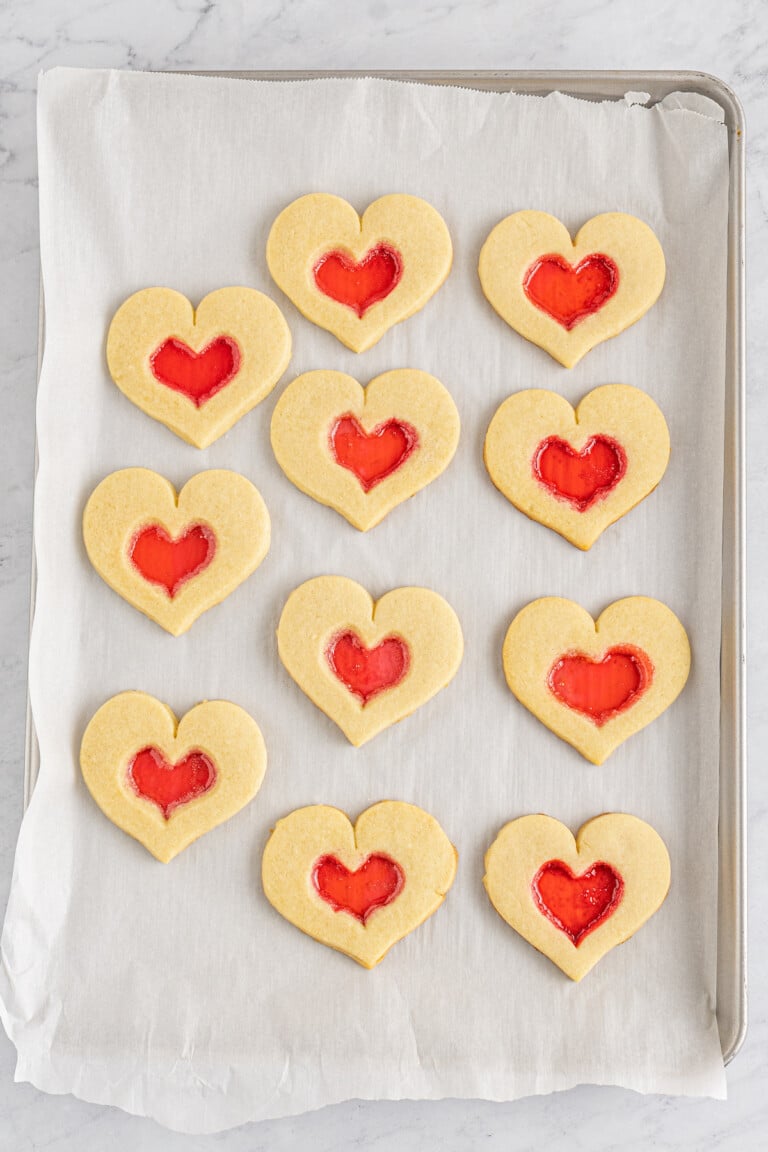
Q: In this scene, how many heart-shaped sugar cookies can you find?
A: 11